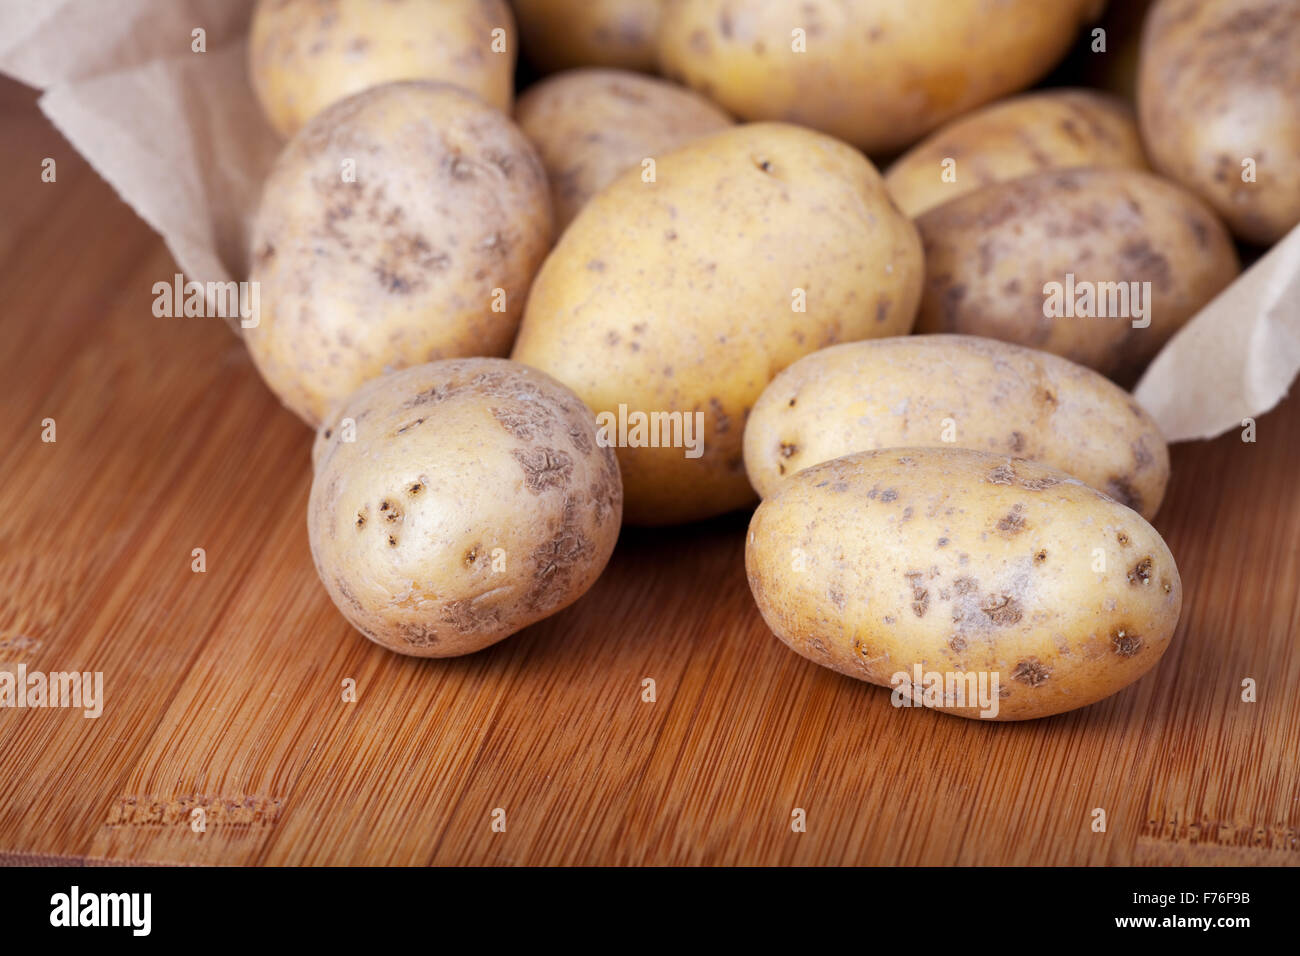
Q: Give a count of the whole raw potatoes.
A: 12